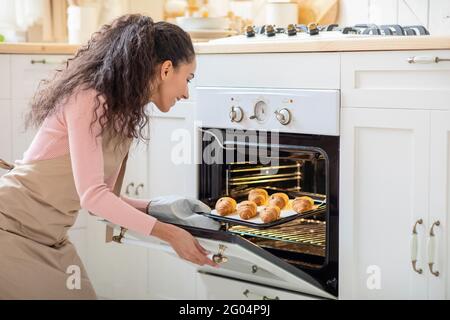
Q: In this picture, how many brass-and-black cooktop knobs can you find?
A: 4